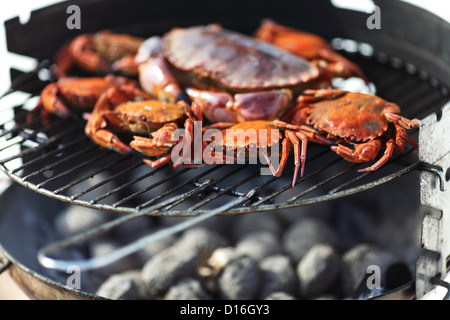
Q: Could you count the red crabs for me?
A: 6